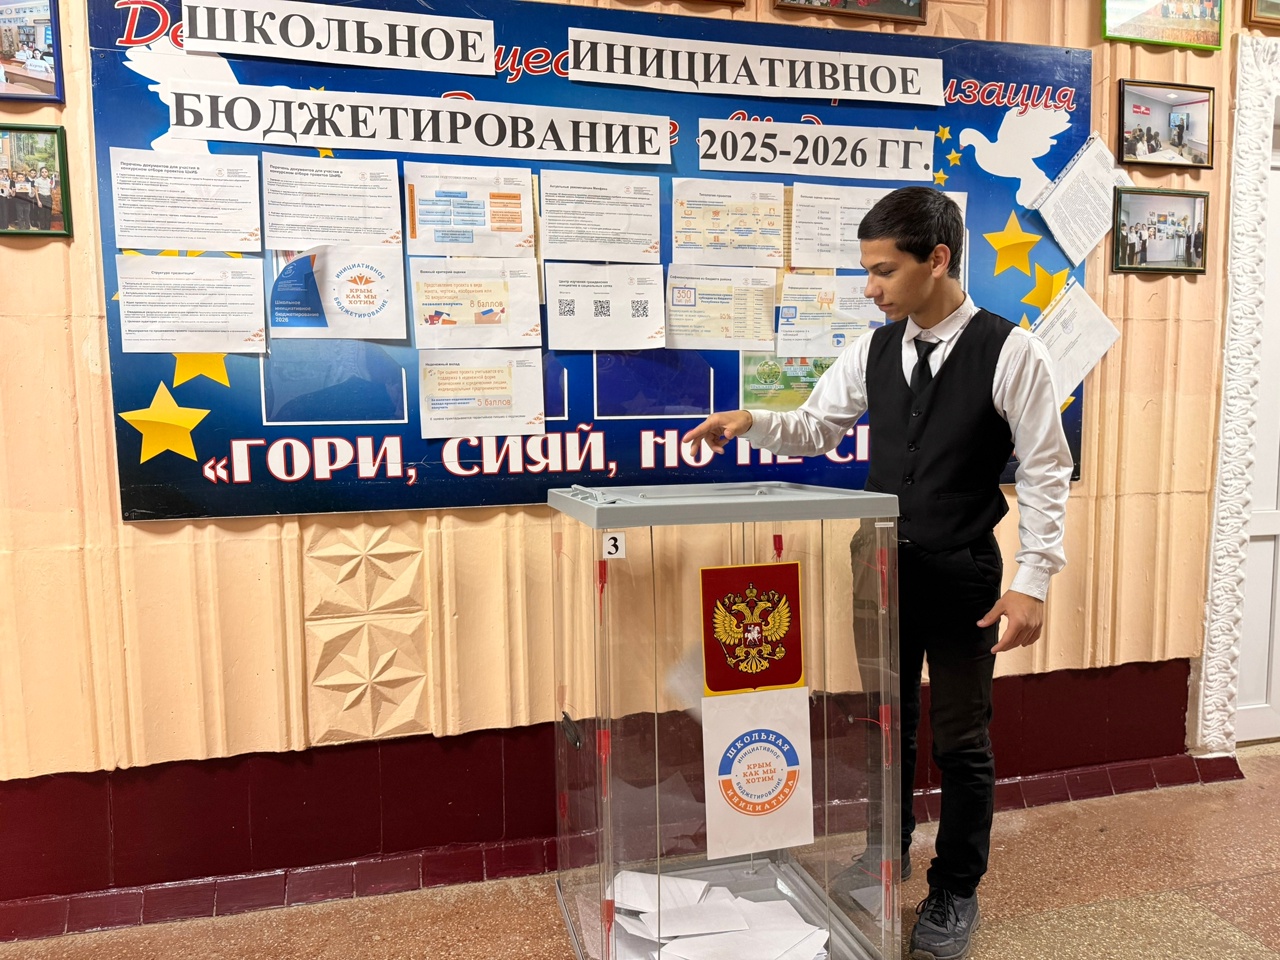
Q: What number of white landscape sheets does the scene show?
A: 13